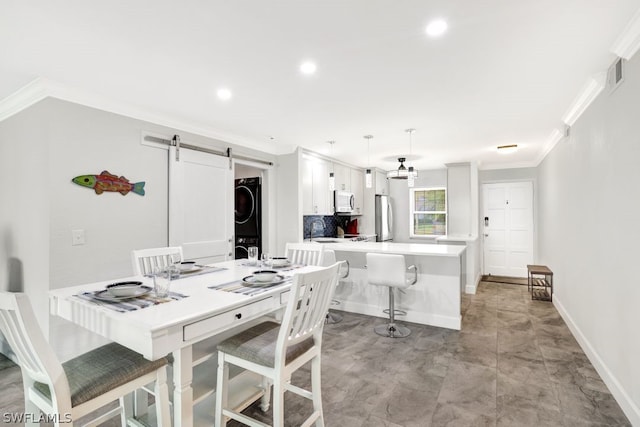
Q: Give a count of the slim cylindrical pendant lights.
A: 3